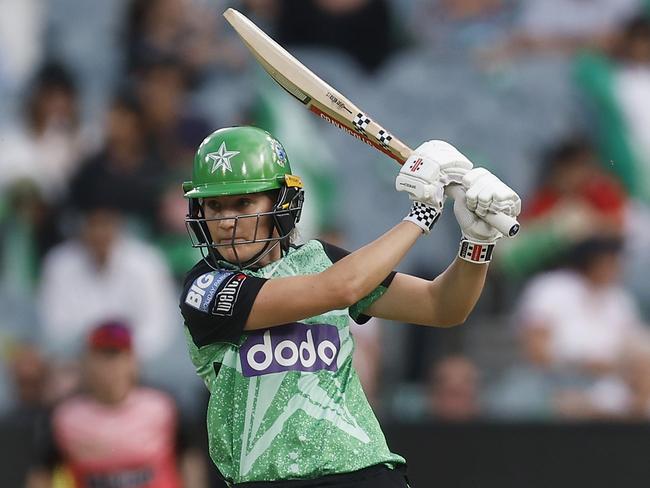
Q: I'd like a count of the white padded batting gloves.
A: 2